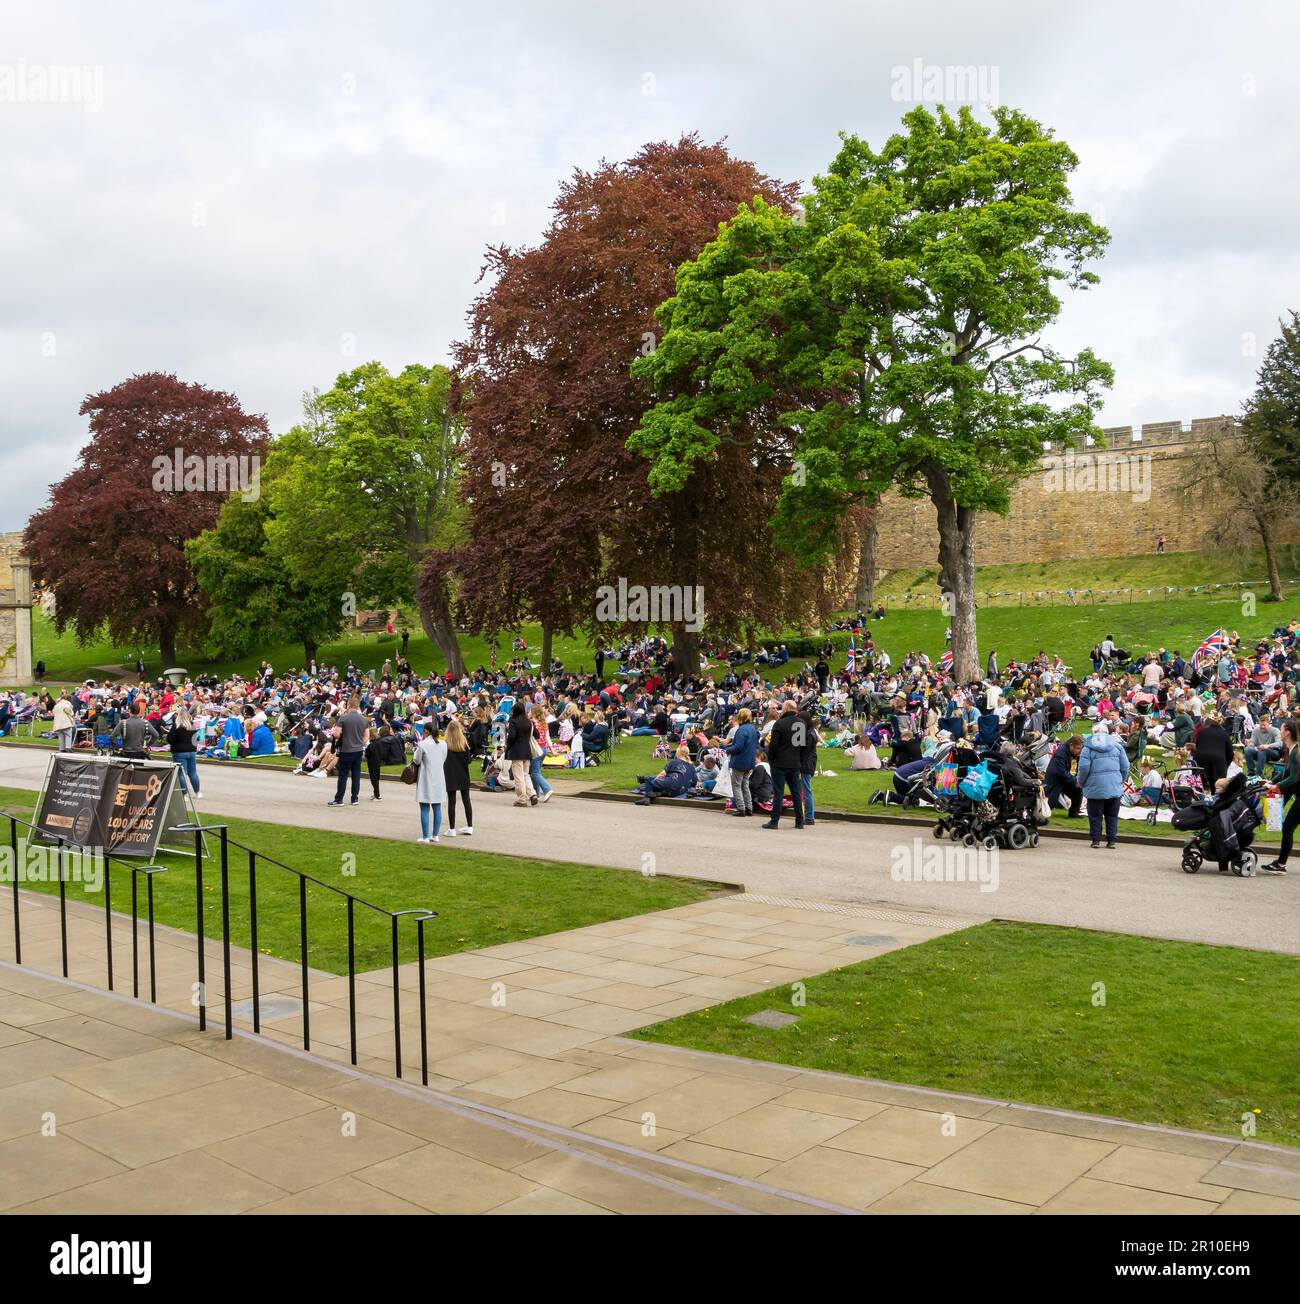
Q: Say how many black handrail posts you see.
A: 12